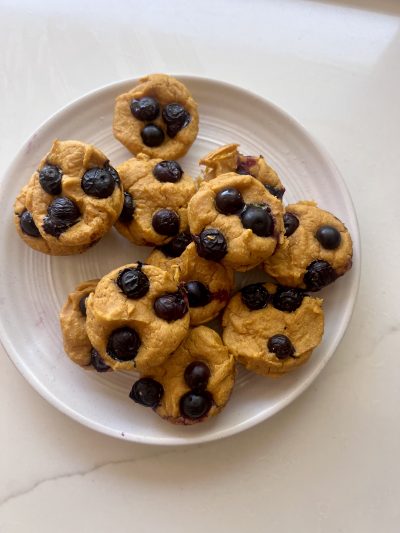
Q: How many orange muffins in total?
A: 12